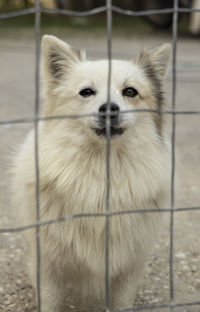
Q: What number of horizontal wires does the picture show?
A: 4